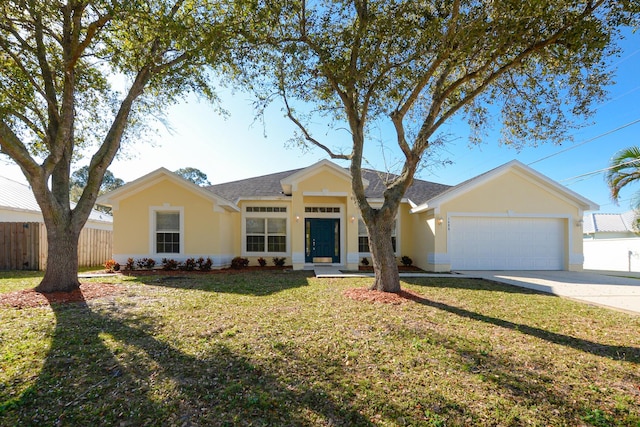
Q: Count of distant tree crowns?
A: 2